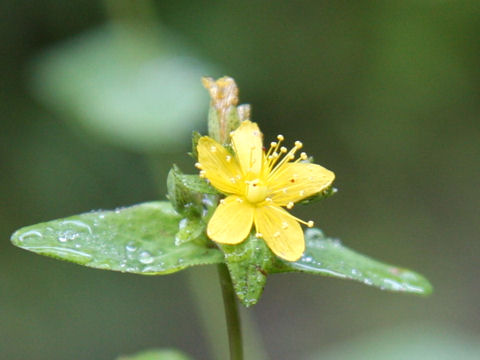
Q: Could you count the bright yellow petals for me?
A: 5